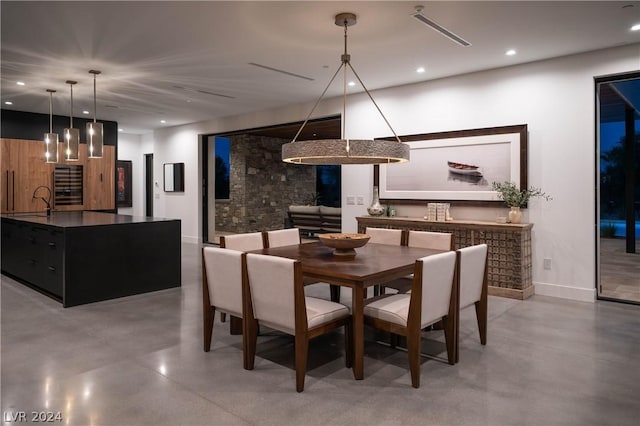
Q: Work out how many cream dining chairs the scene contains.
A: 8